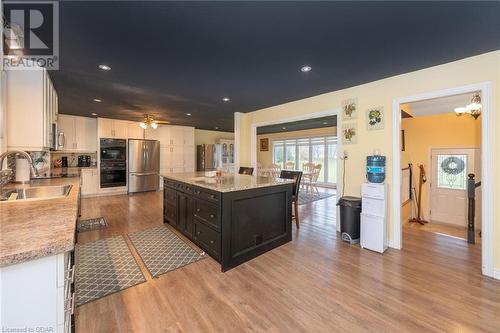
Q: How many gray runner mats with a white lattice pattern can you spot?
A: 2